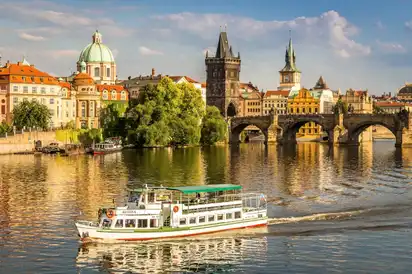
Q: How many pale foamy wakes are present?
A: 1